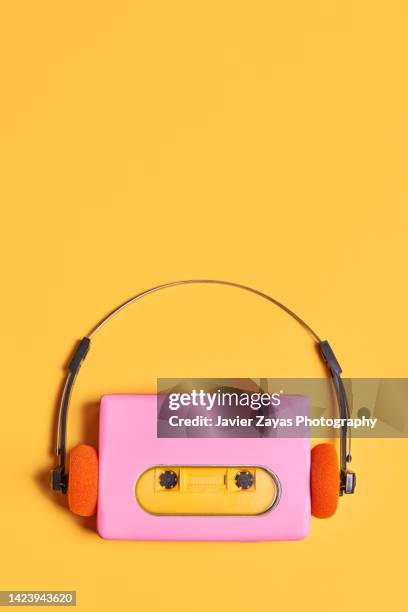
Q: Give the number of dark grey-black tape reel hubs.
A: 2